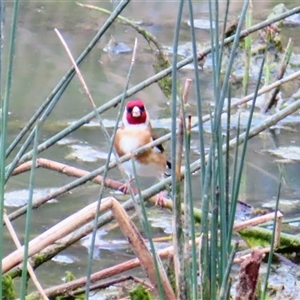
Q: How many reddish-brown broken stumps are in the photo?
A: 1